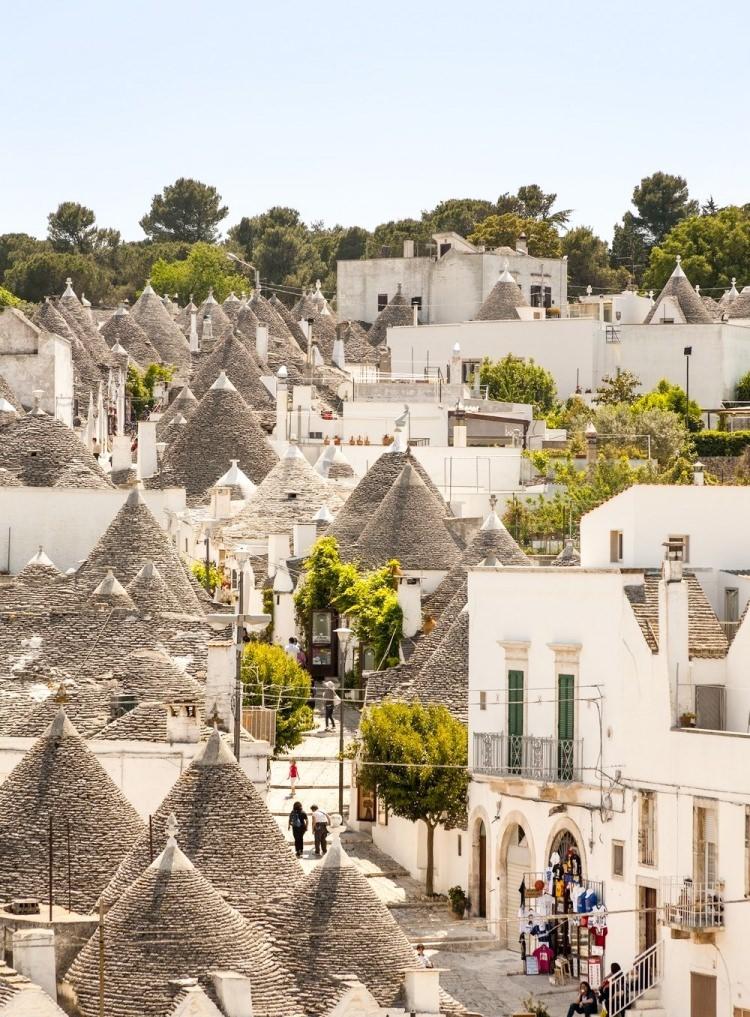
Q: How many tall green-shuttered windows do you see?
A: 2